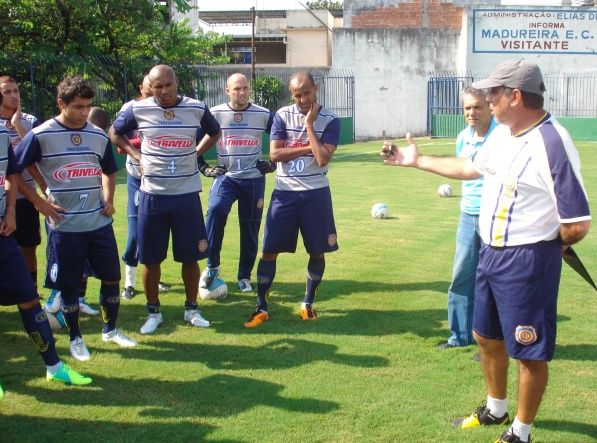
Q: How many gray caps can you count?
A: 1